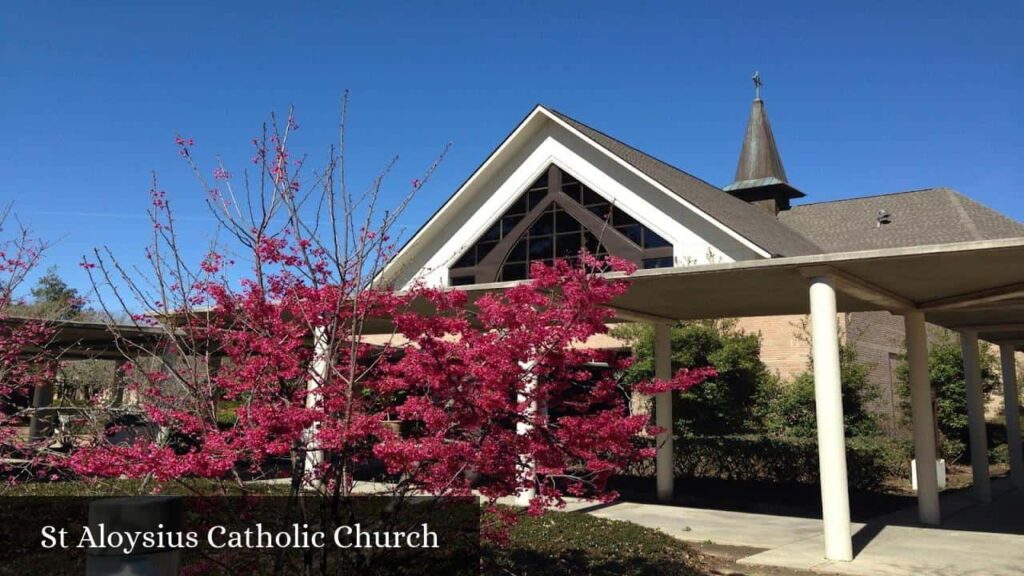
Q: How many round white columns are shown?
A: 7